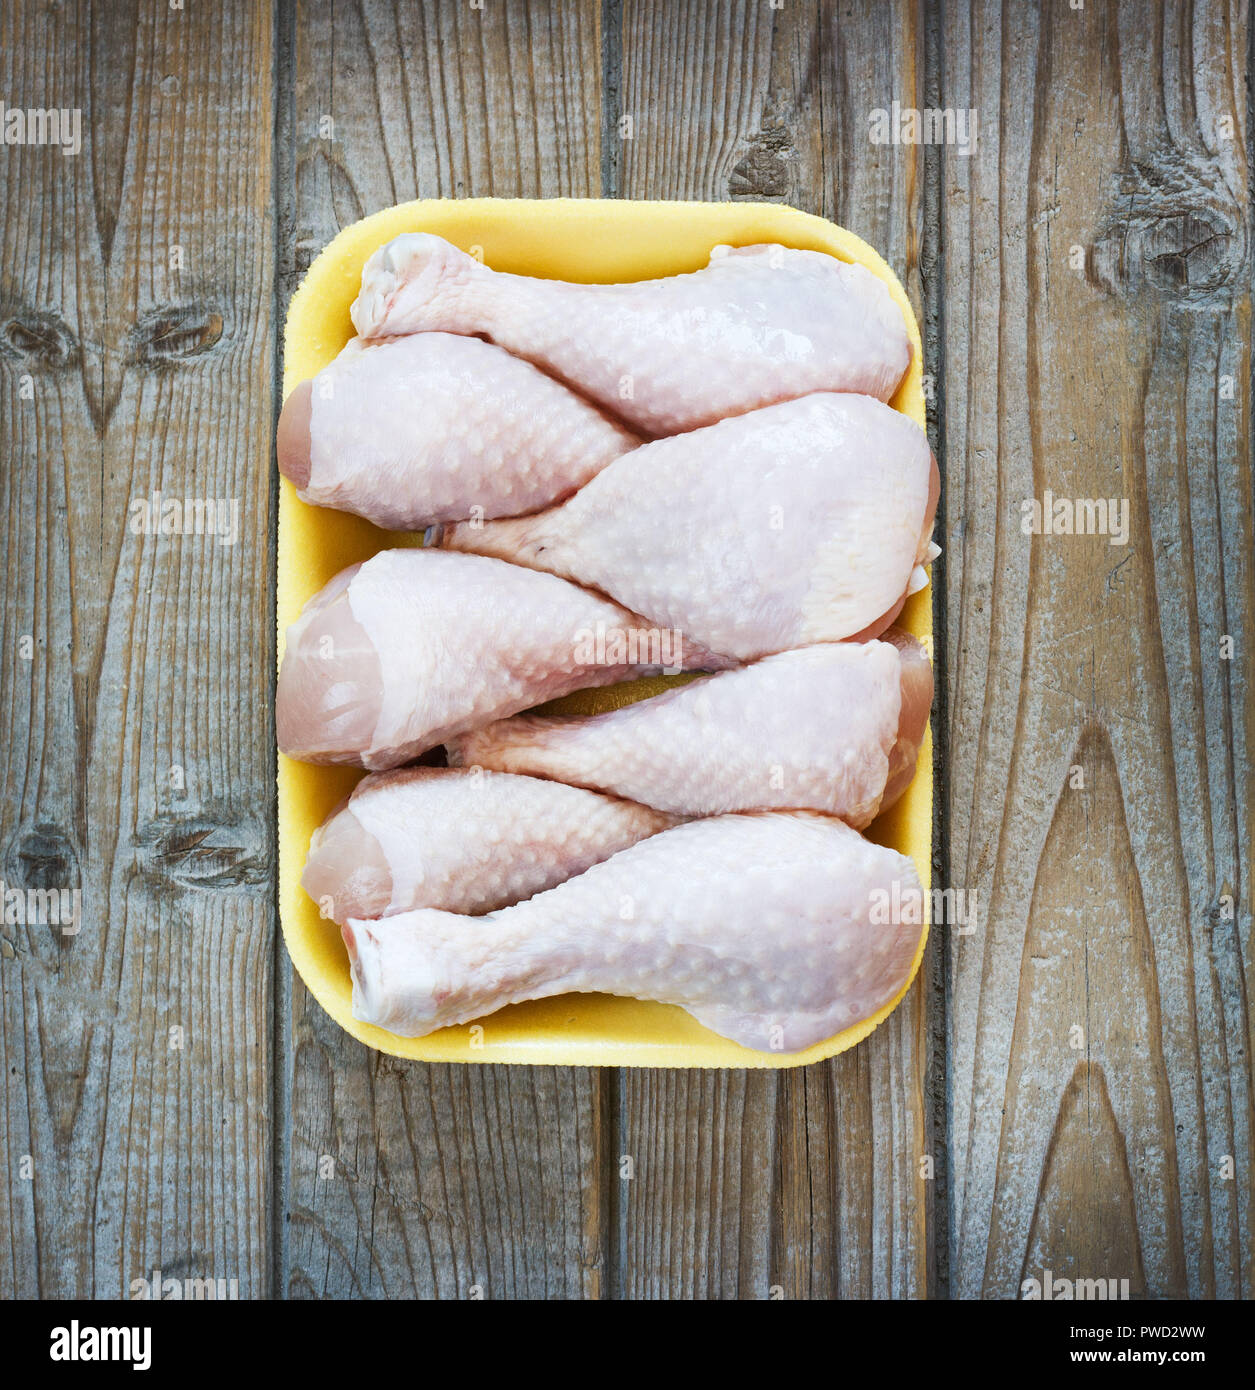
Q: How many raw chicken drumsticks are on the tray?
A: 7